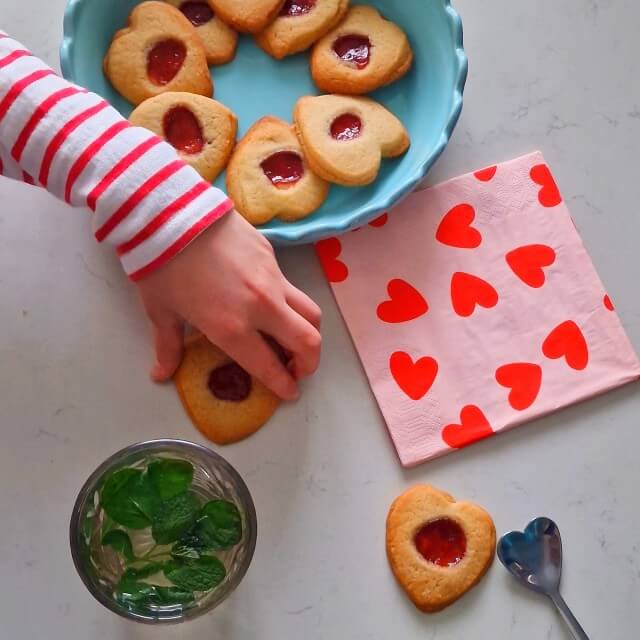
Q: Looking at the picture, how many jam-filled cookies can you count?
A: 10